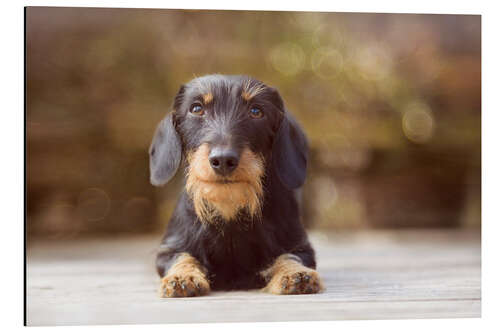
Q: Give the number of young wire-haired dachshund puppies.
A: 1